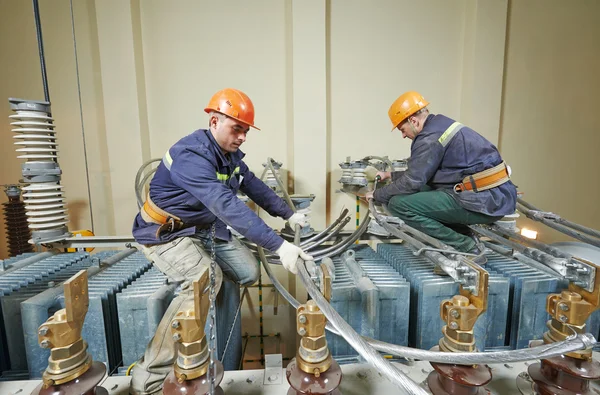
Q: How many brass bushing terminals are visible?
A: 5